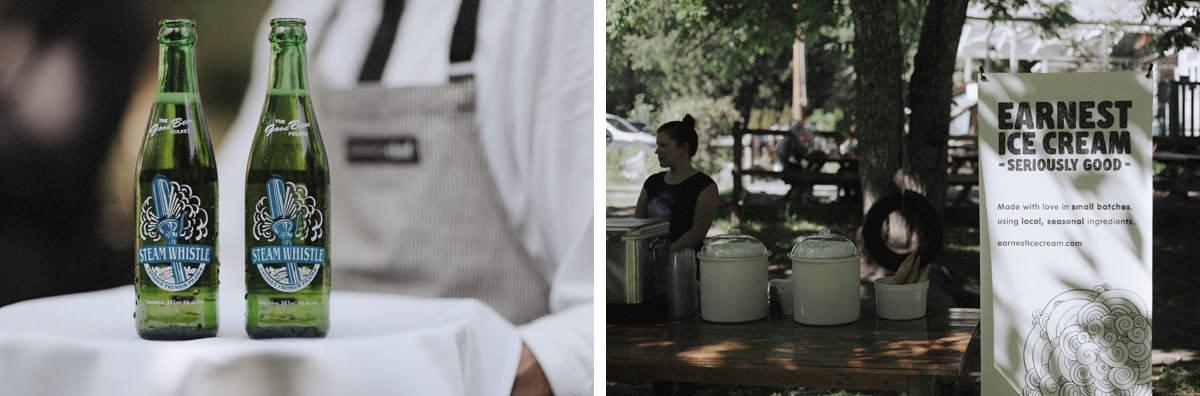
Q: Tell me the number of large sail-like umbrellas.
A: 0